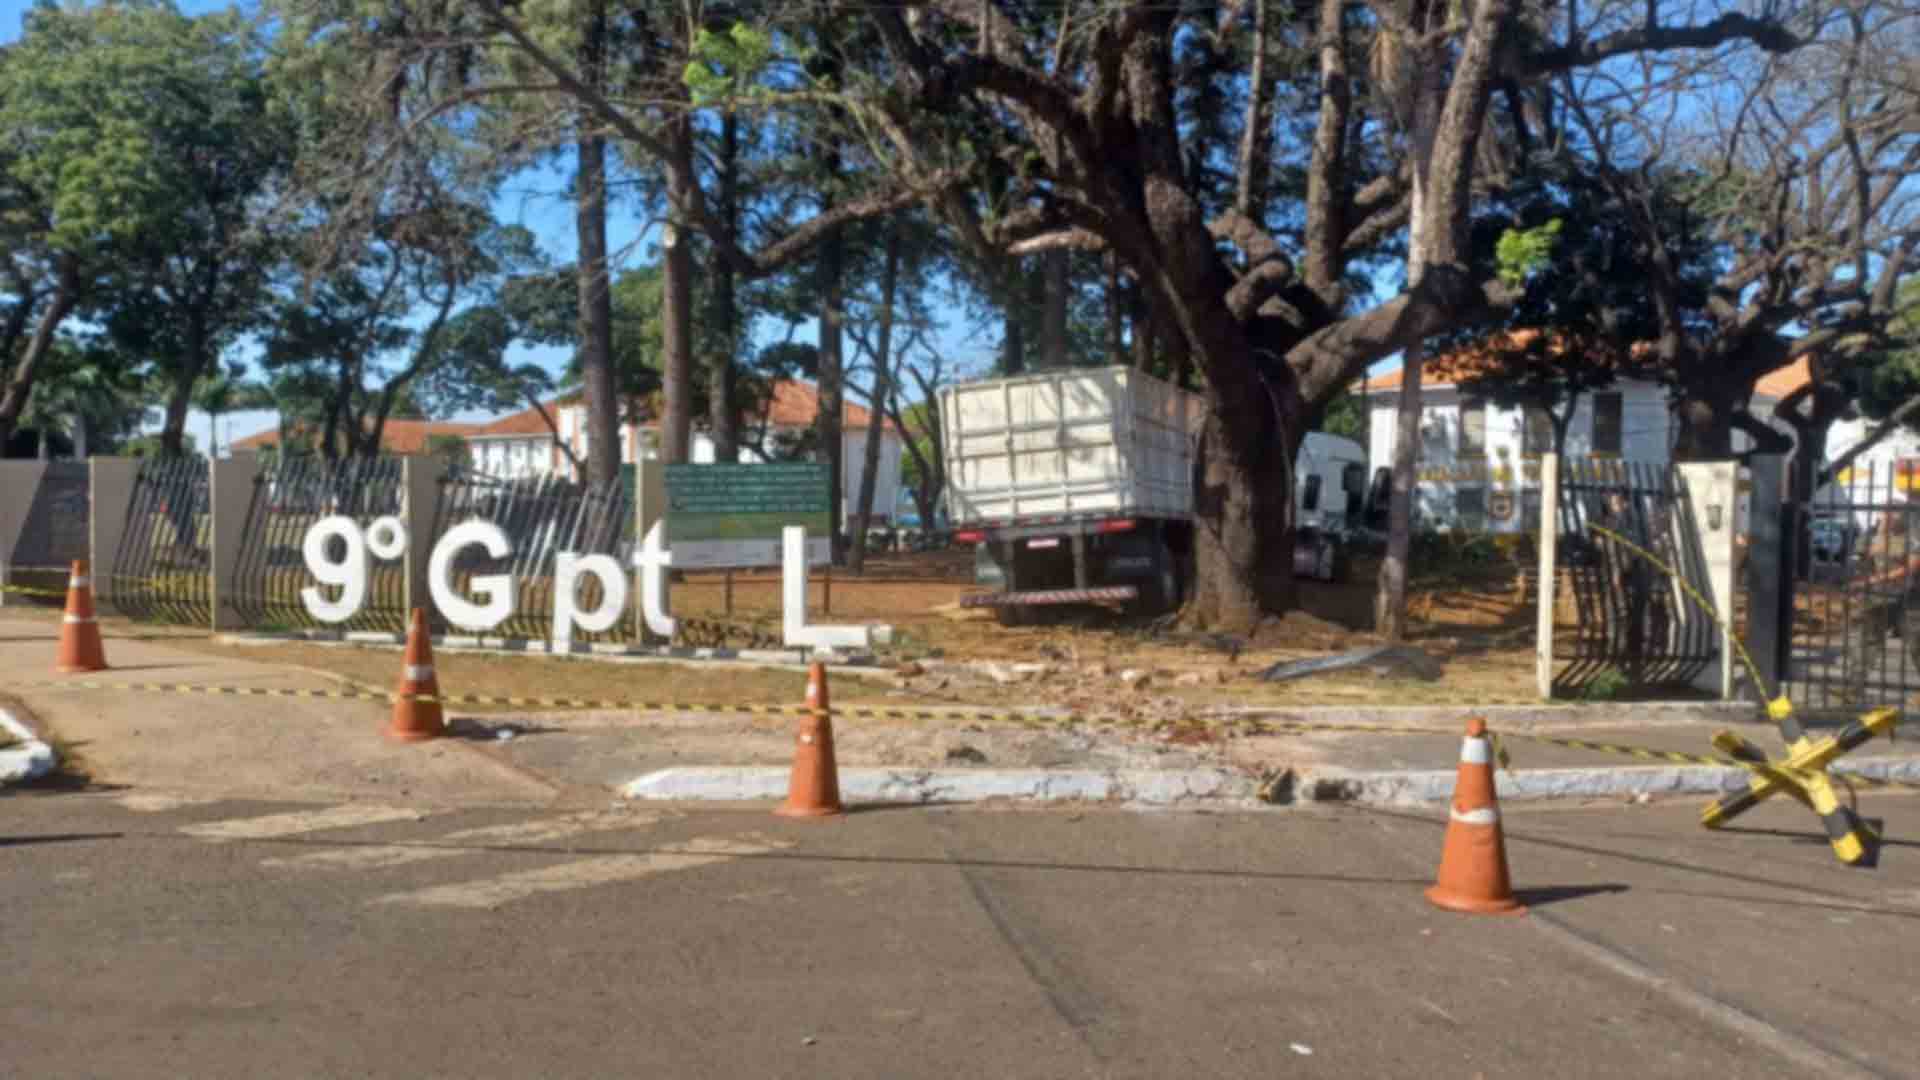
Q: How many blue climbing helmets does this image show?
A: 0